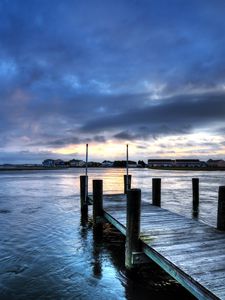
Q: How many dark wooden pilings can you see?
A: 7